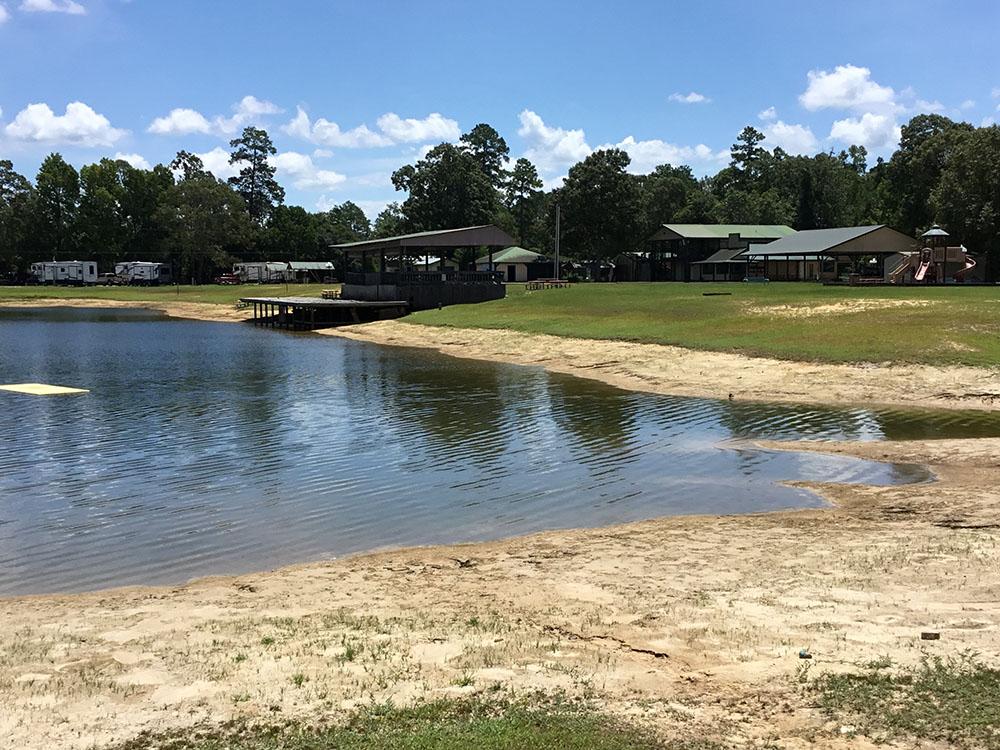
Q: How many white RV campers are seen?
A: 3